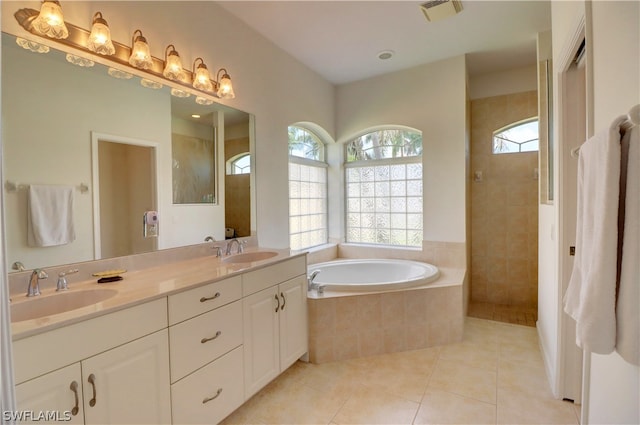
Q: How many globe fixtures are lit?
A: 6